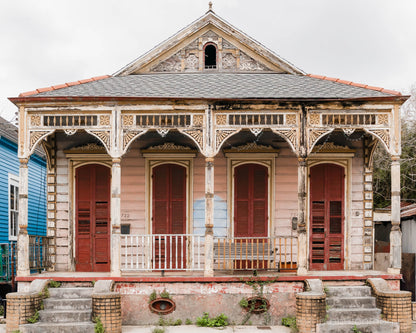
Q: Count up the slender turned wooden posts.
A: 5